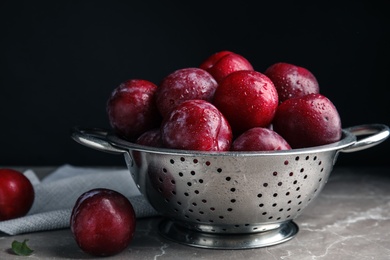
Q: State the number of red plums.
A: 11